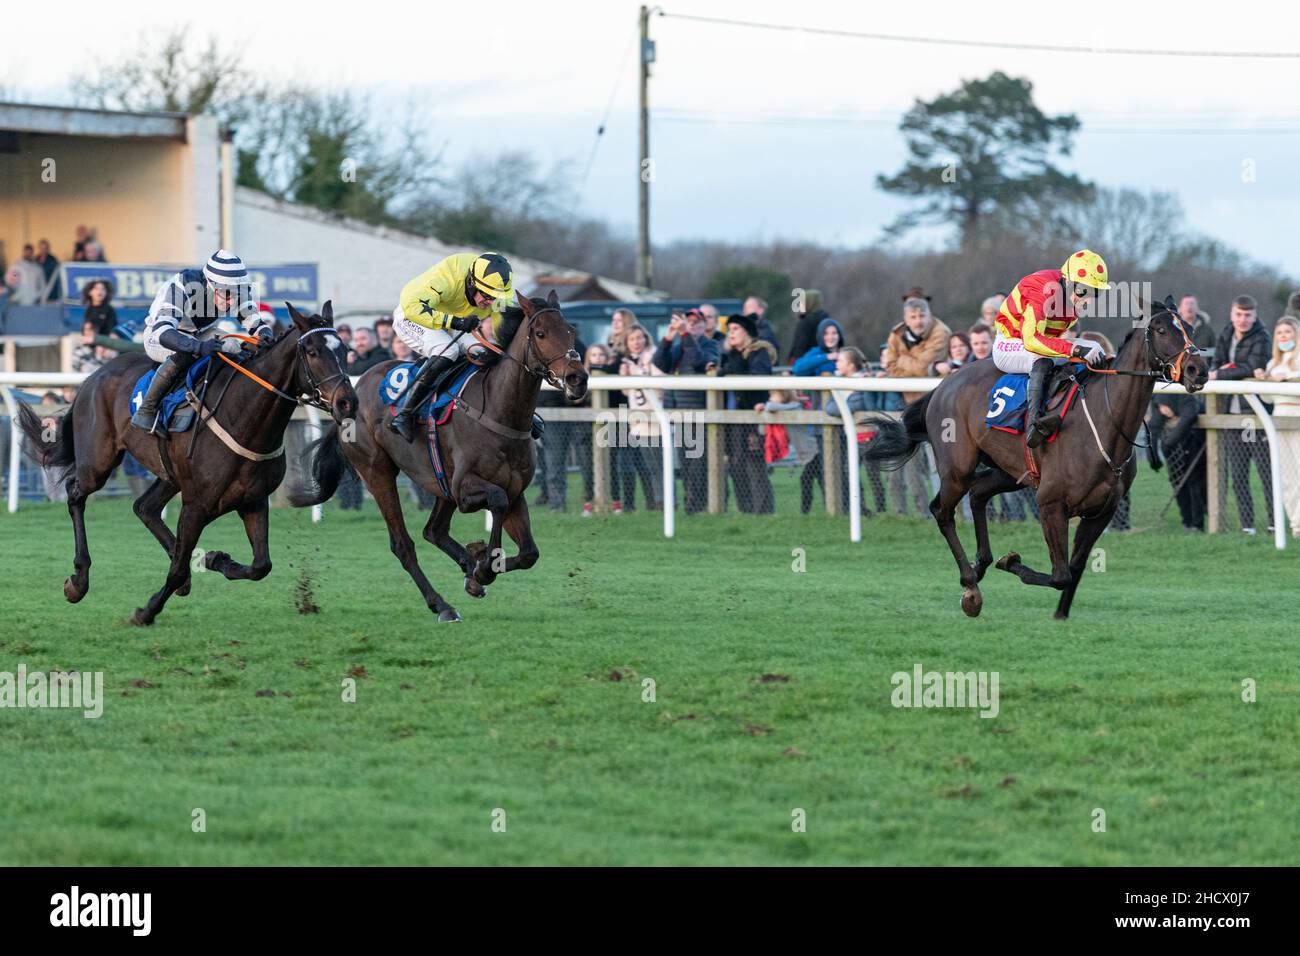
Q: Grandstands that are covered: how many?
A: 1